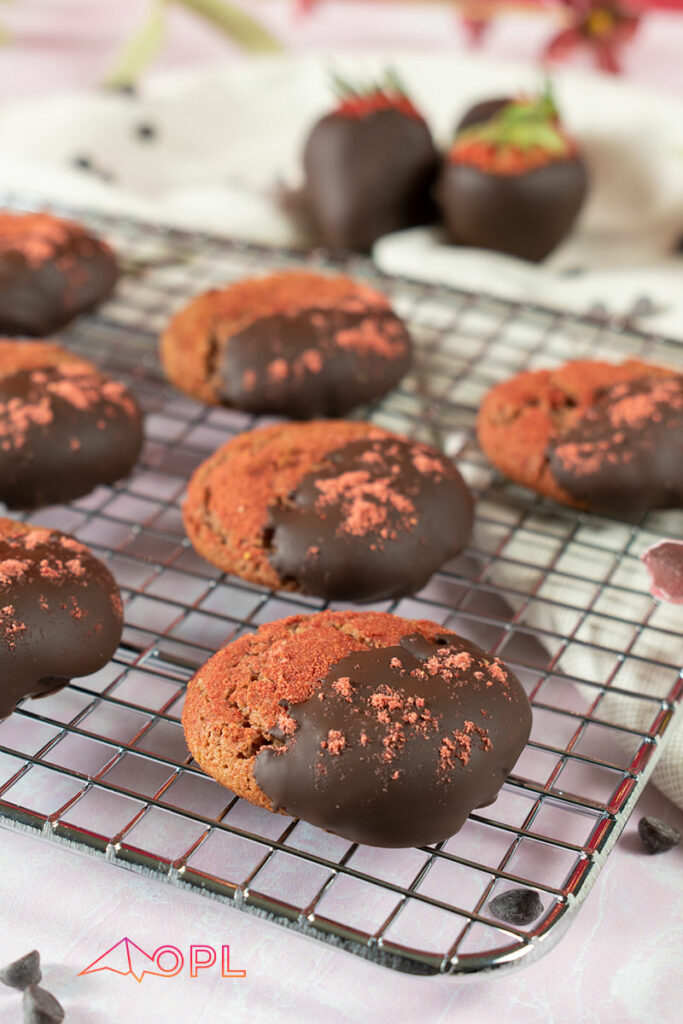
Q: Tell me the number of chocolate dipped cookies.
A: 7